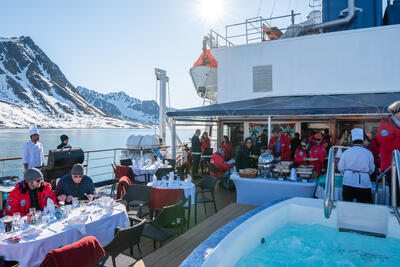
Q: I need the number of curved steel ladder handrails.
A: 2